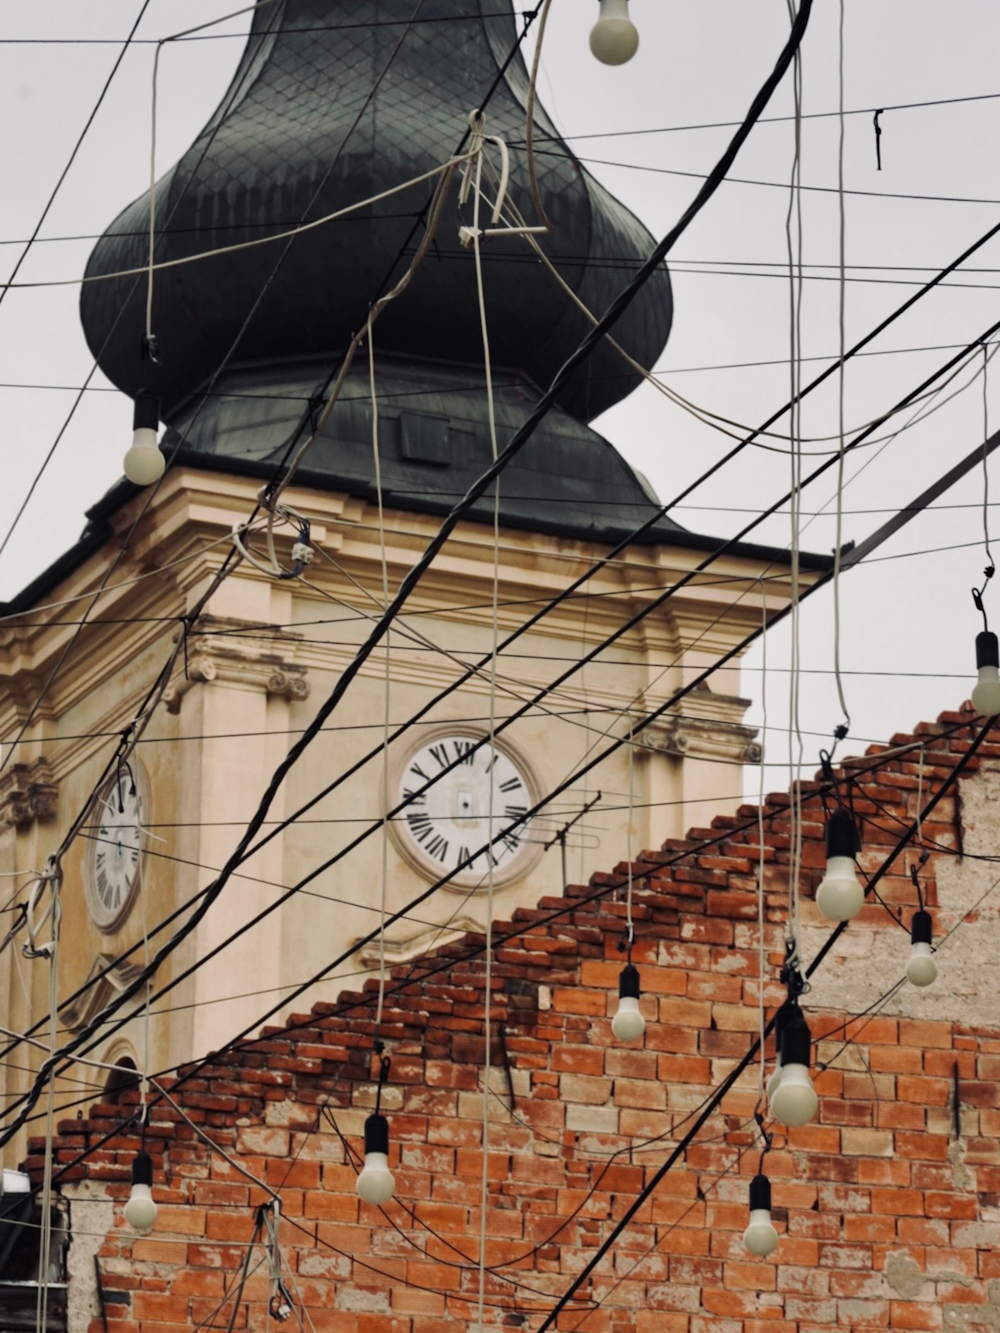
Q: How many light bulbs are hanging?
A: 11